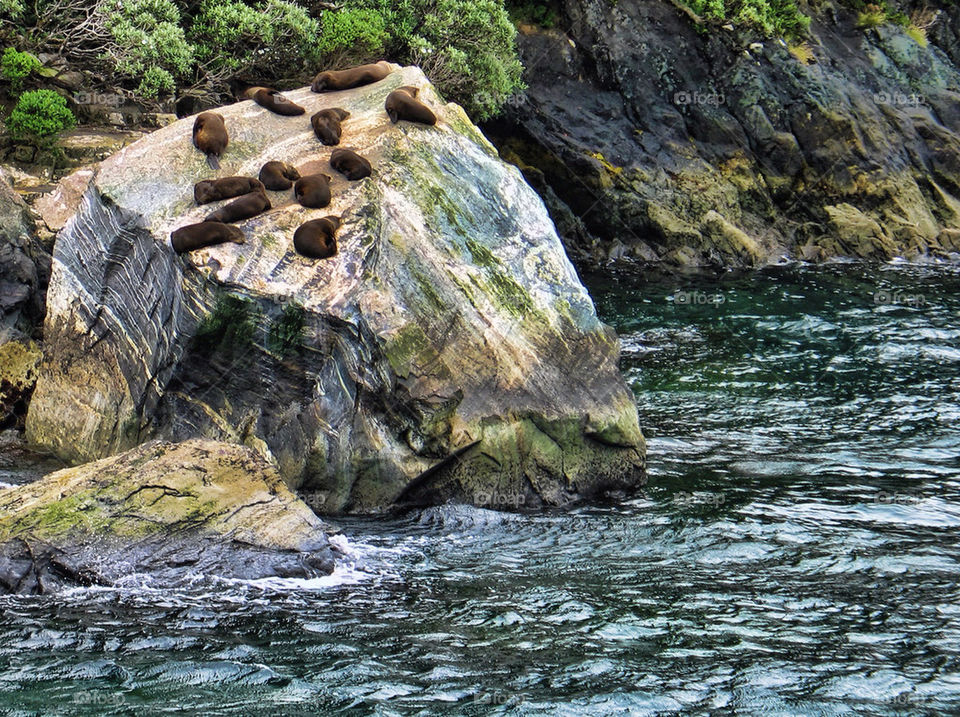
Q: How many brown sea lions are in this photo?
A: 12